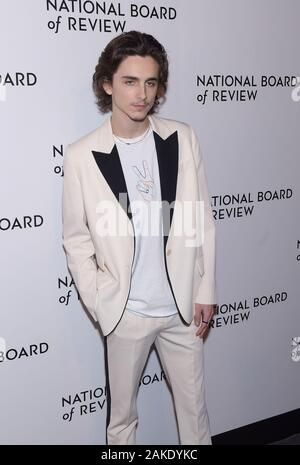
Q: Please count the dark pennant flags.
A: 0